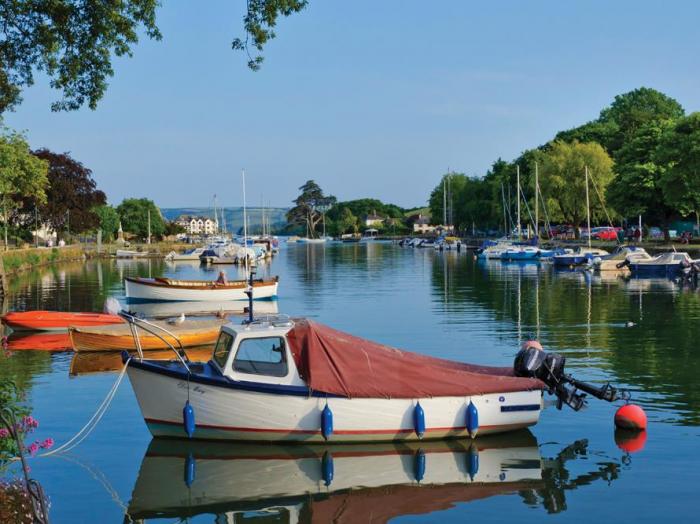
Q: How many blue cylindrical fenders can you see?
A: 4